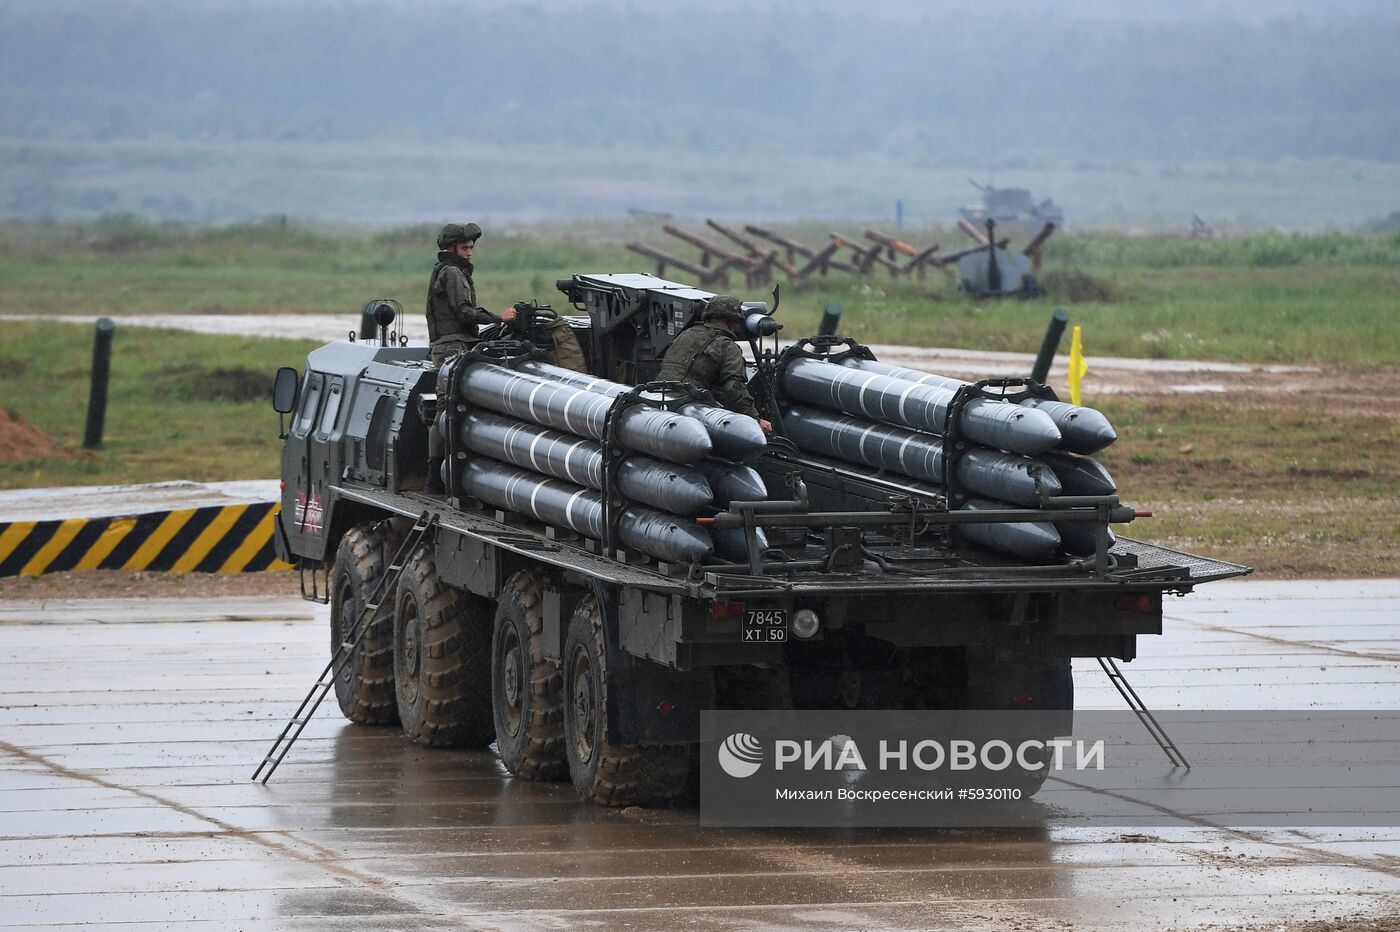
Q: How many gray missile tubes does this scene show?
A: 12